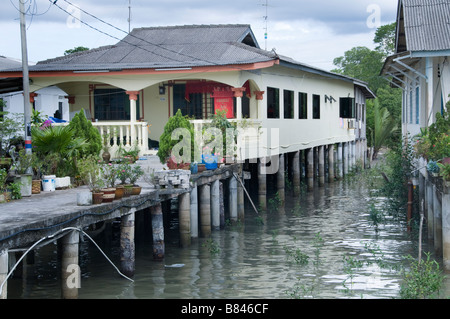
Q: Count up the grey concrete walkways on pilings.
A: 1